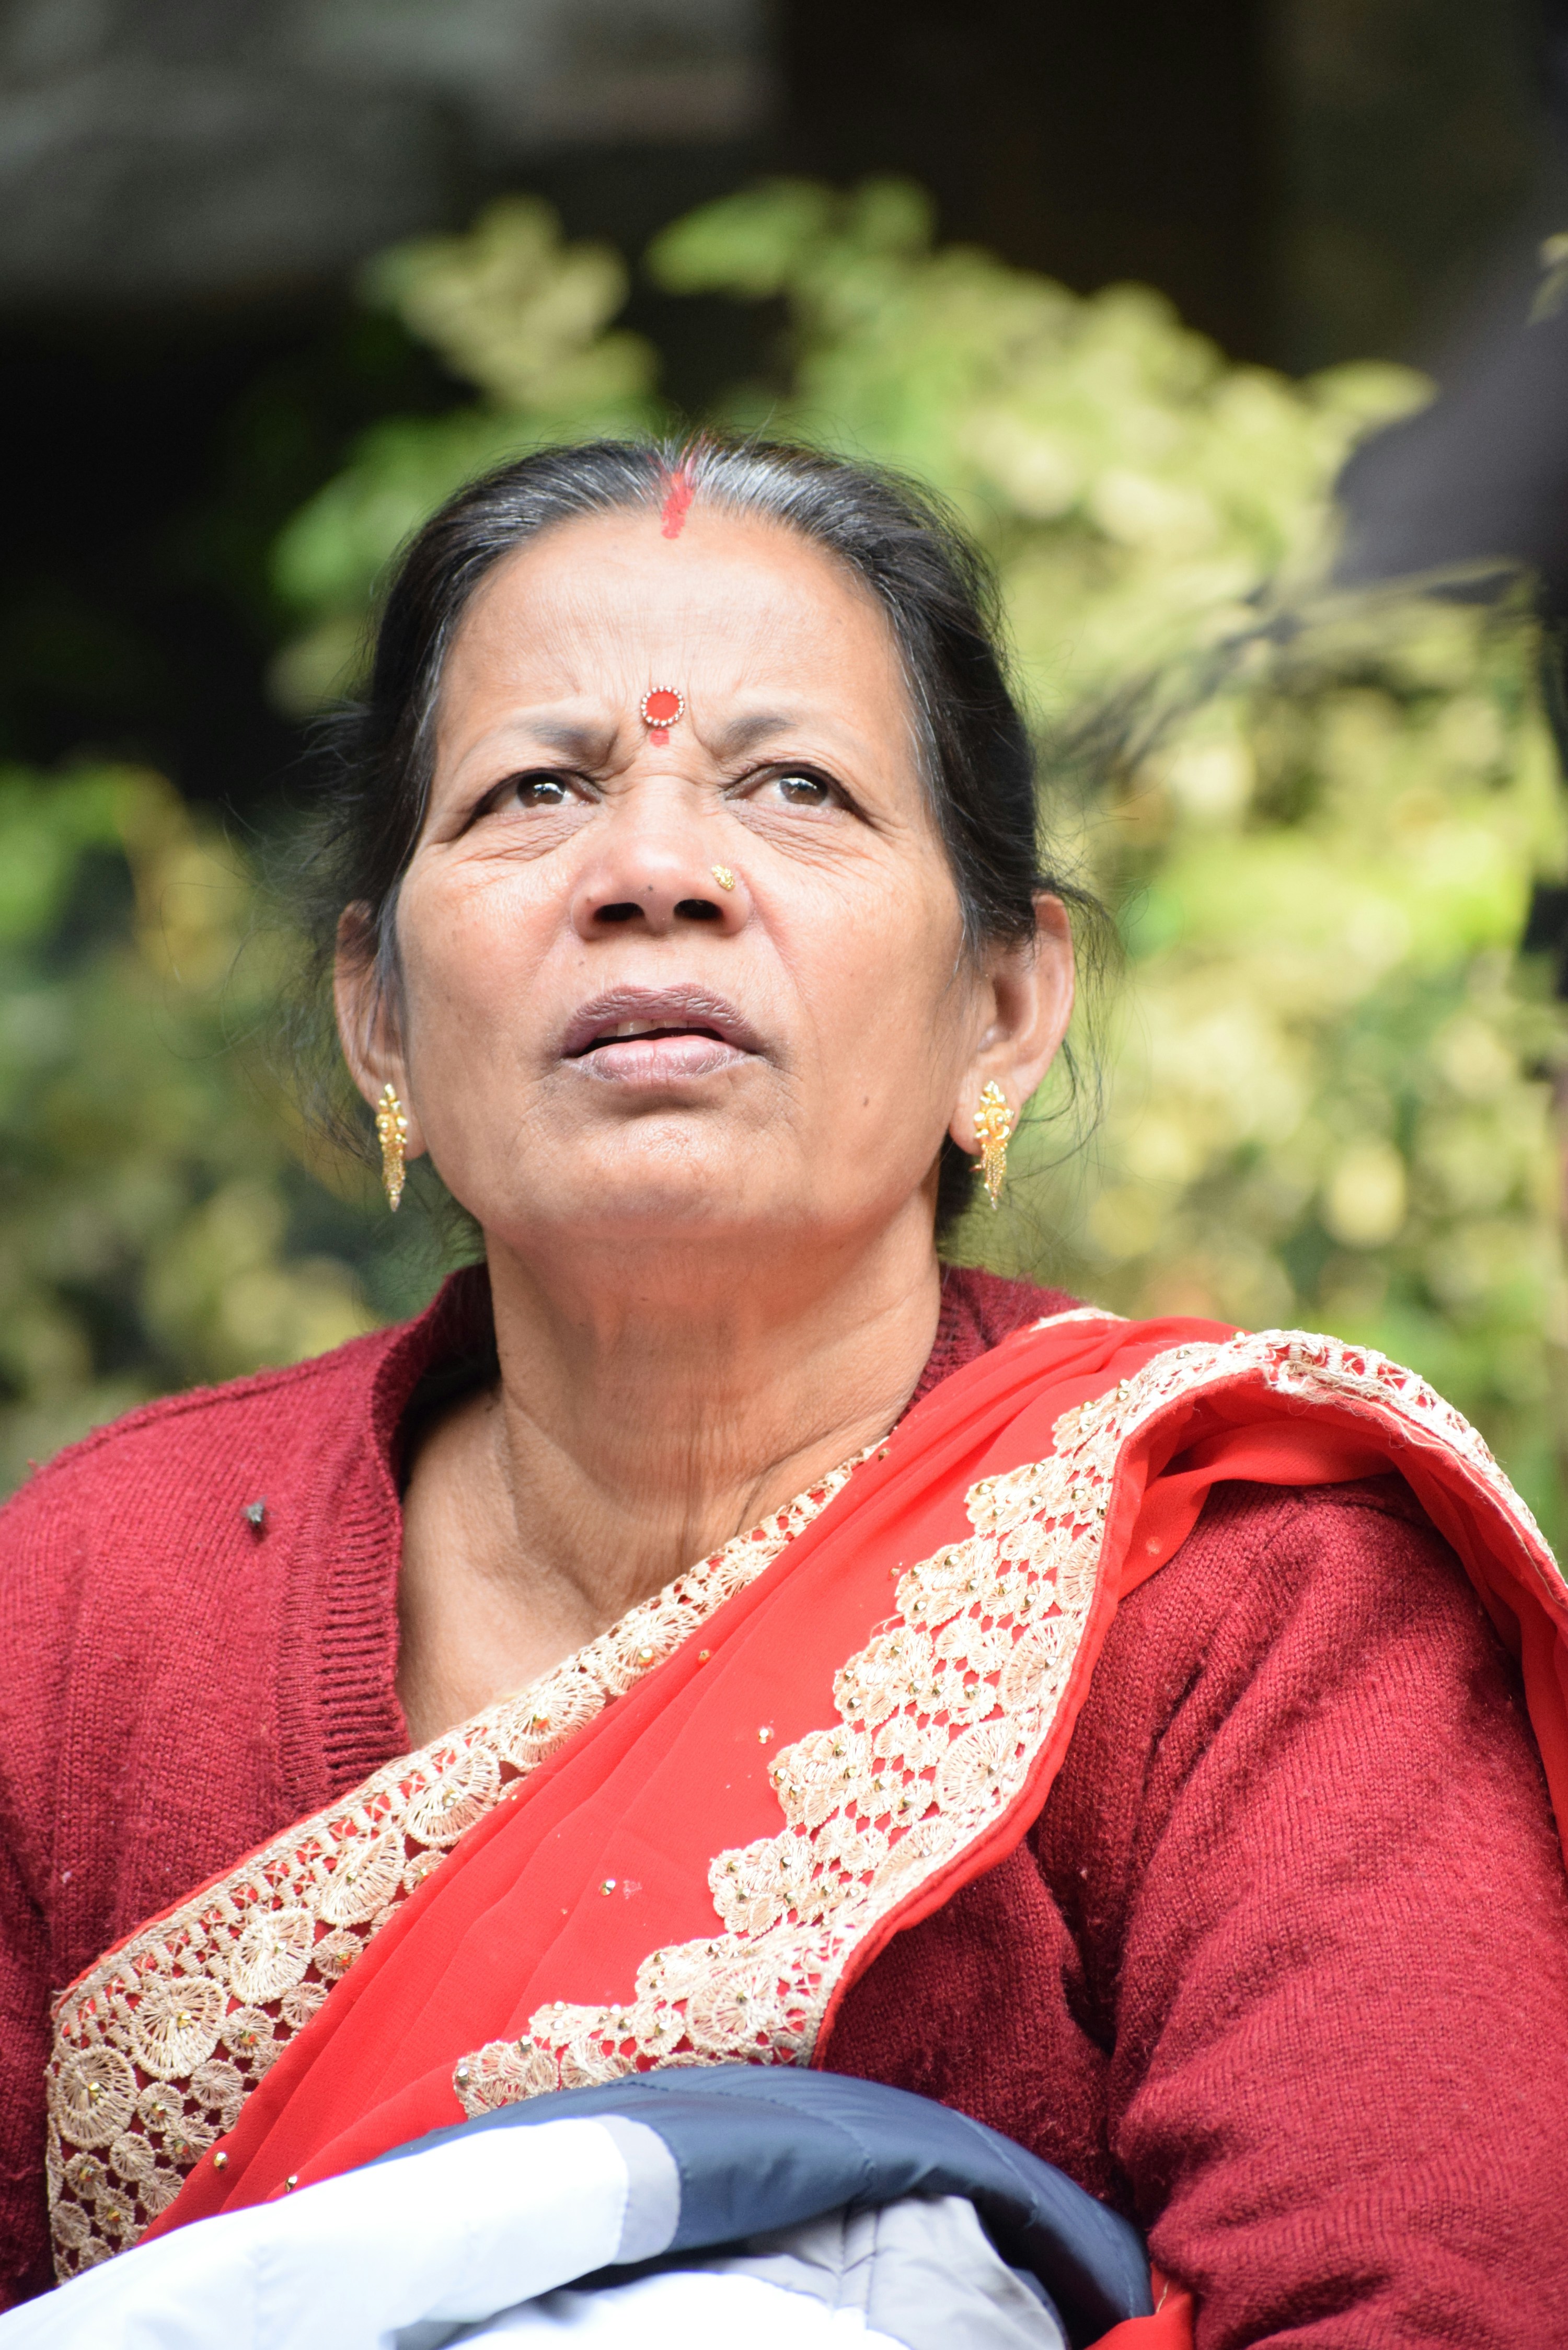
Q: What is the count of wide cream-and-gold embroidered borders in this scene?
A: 2